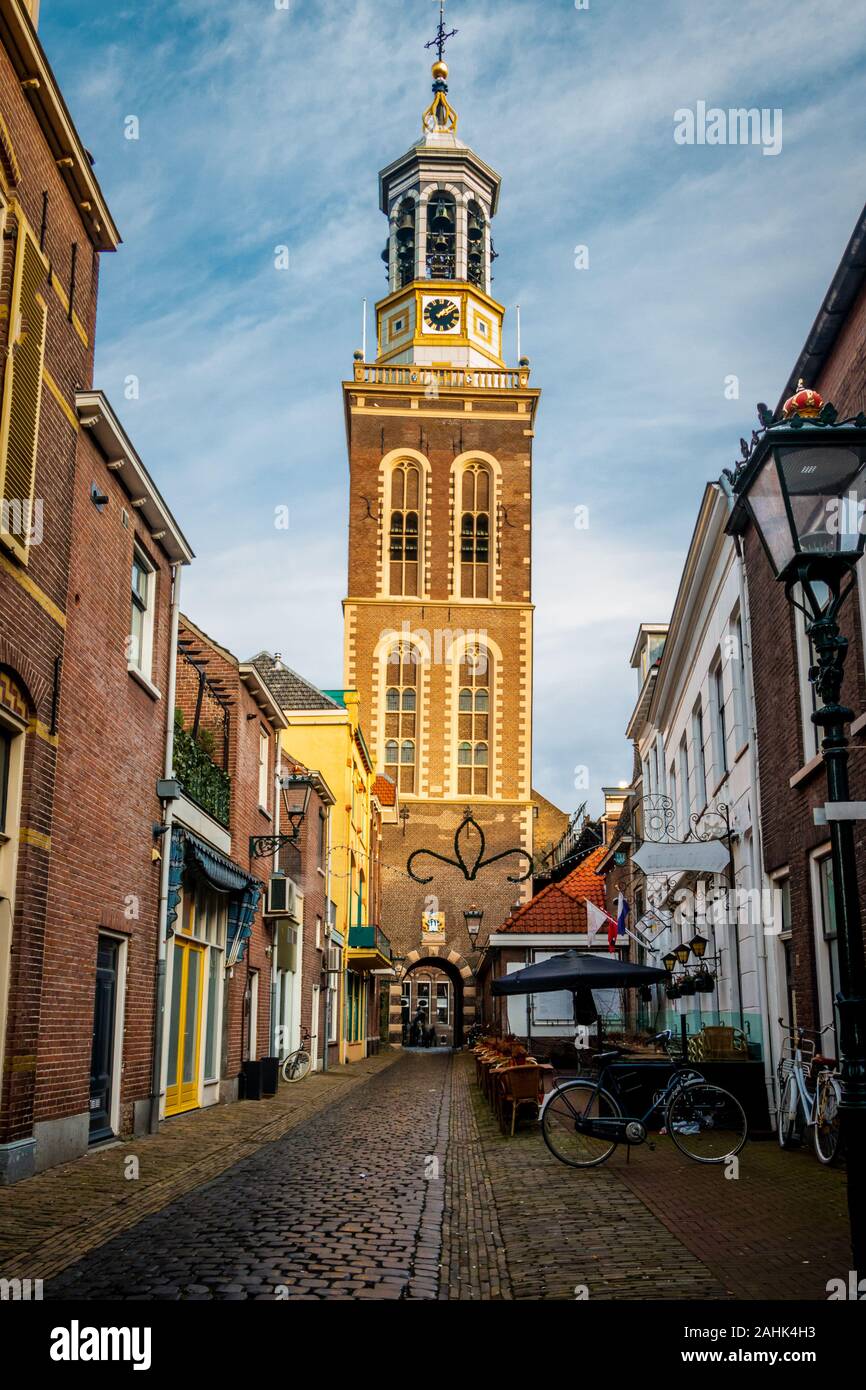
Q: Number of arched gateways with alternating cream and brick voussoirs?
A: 1